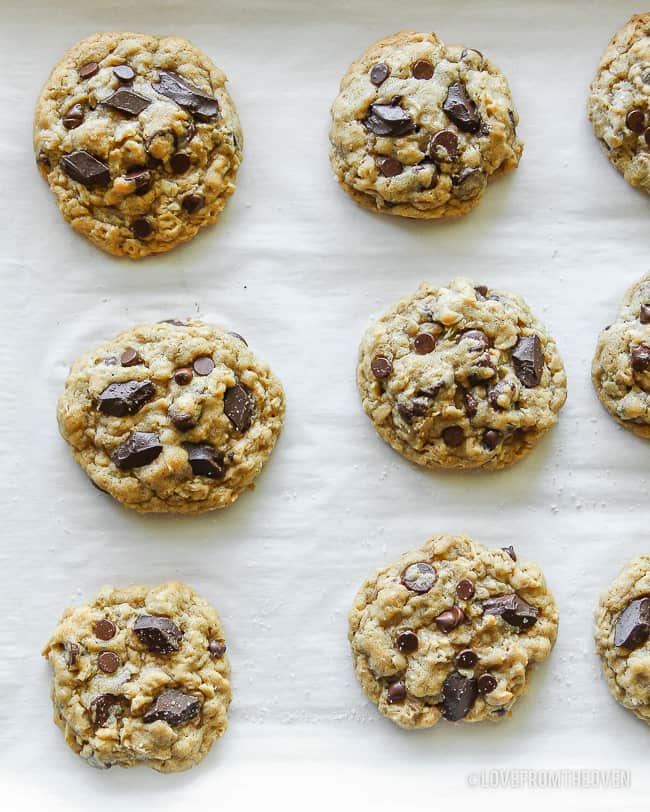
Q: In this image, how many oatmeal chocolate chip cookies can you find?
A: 9